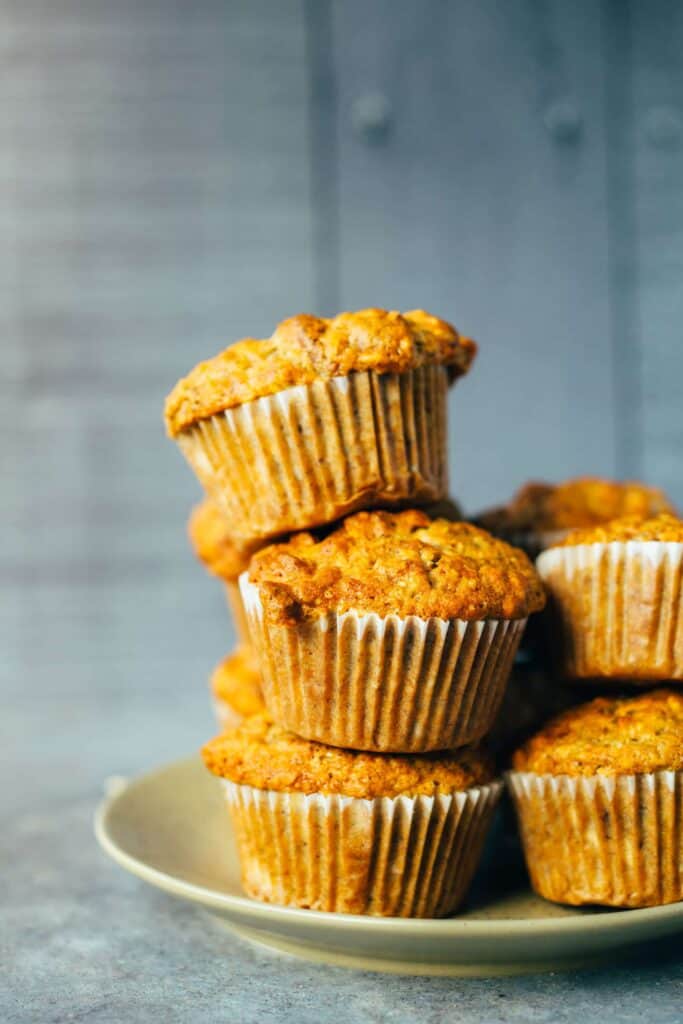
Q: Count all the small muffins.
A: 8